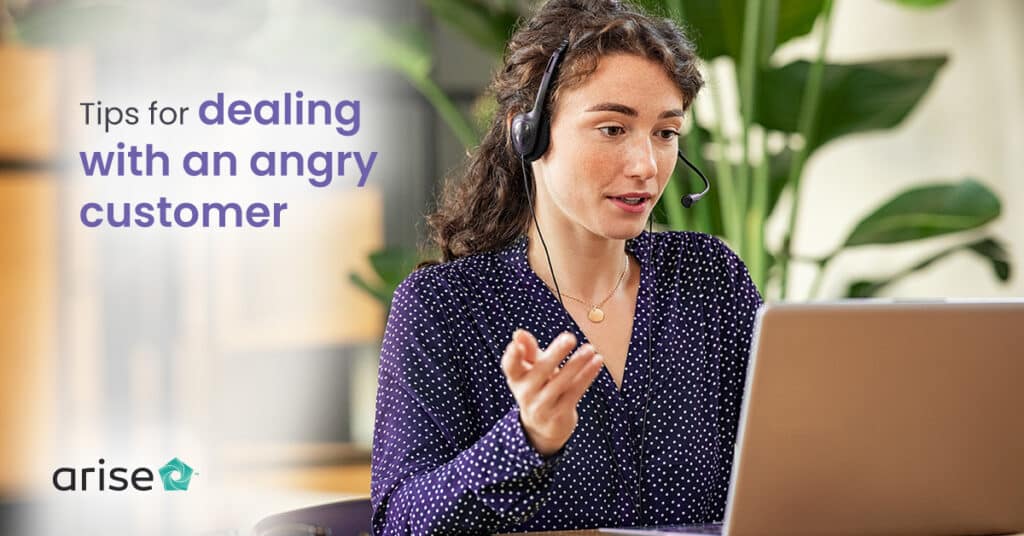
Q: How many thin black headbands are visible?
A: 1